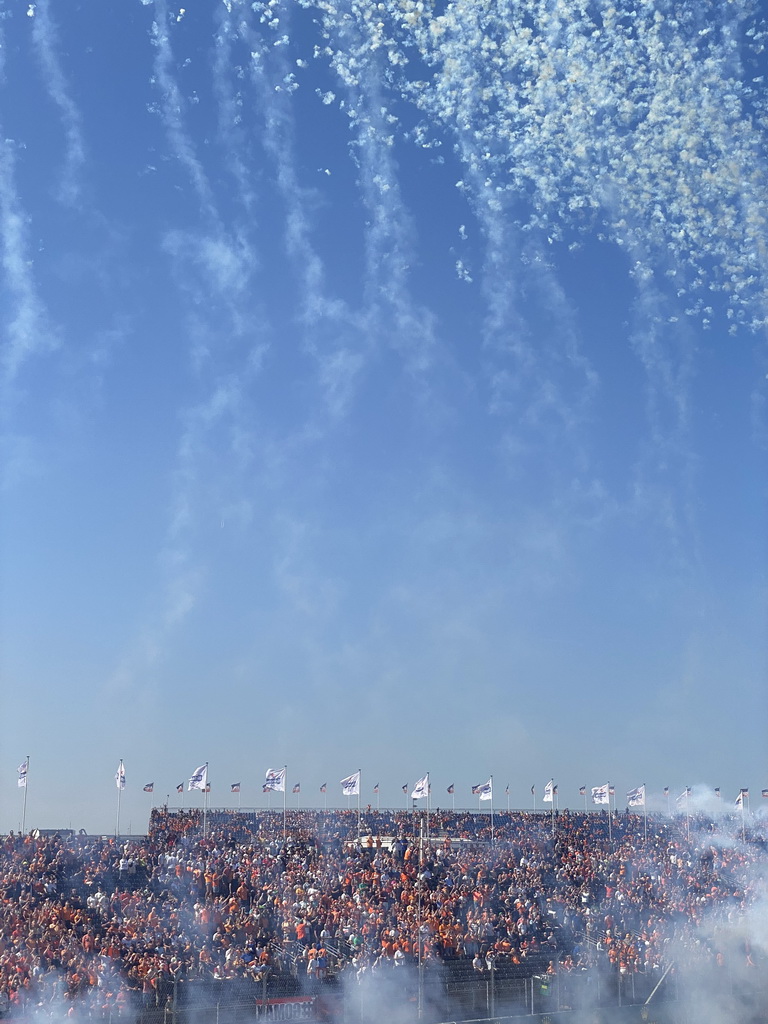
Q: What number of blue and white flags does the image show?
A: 12